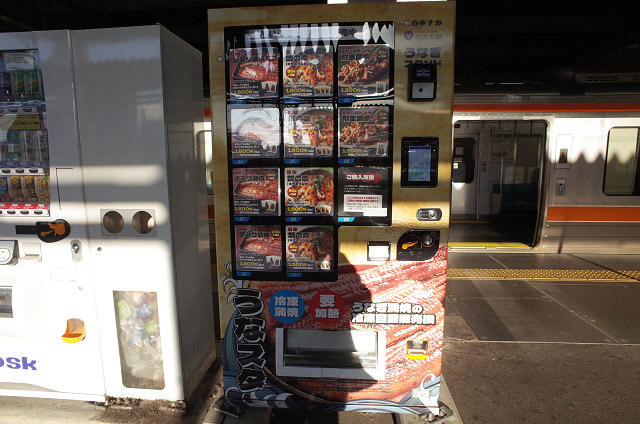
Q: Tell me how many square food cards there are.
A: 10